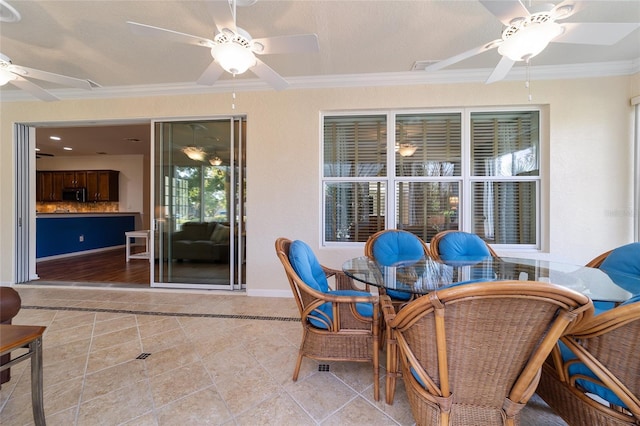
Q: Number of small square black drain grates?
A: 2